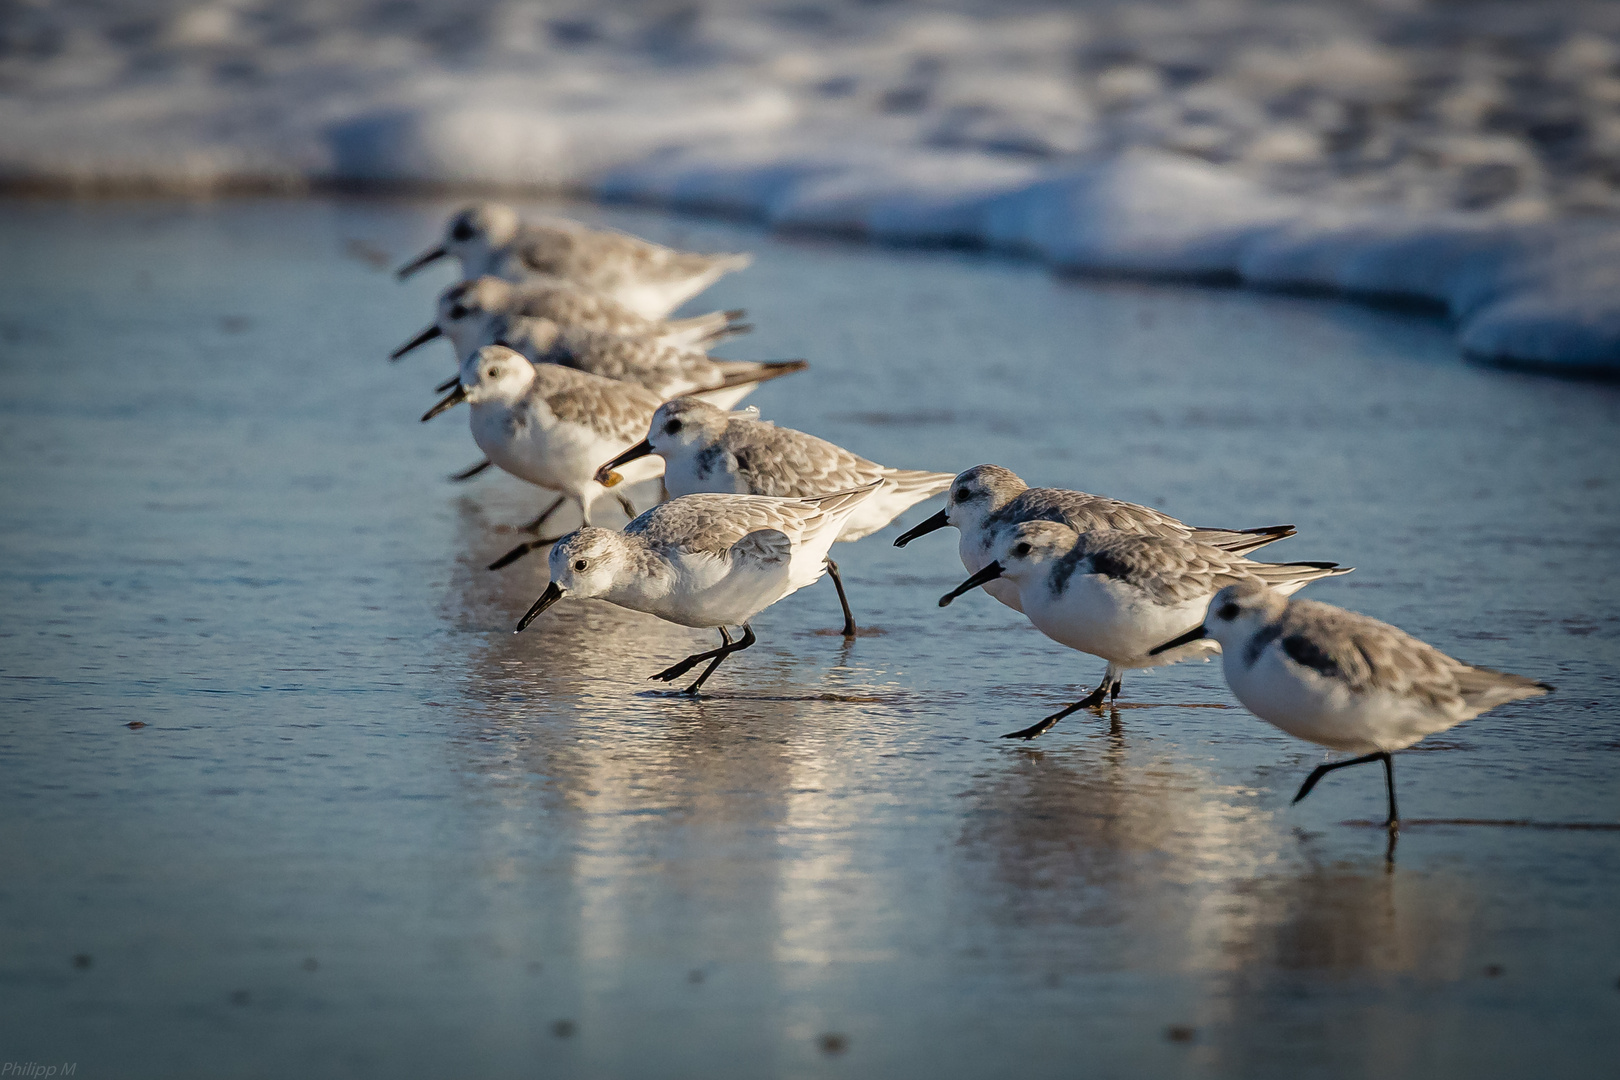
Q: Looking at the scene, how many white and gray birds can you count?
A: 9